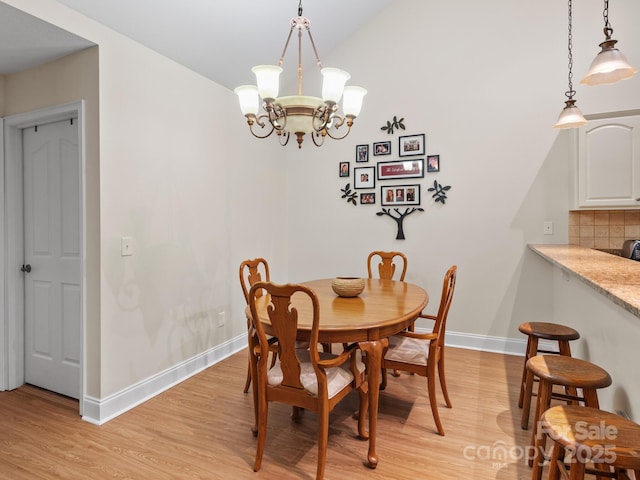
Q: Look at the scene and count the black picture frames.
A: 9